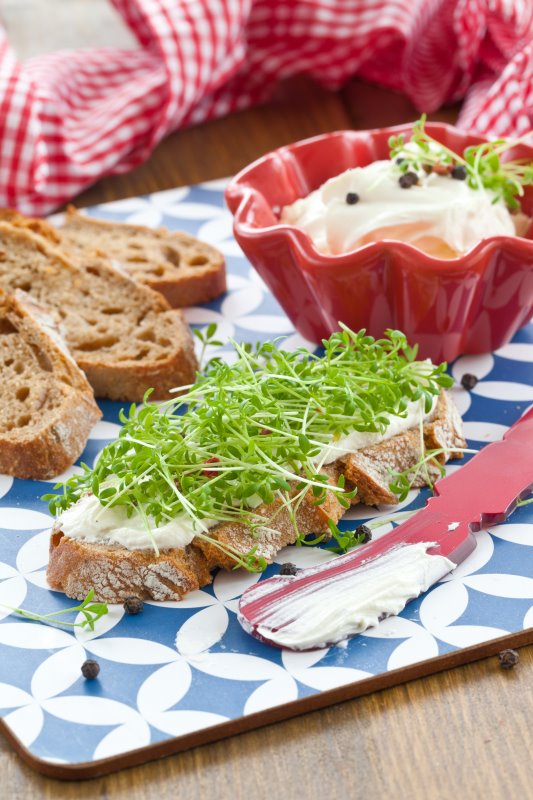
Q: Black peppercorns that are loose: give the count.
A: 6